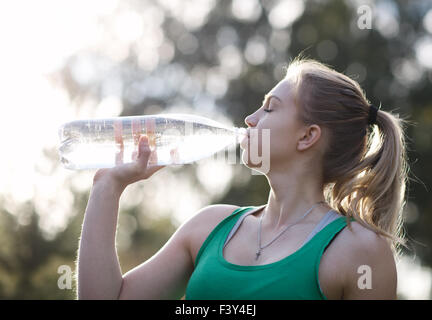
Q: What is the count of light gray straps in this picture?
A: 2